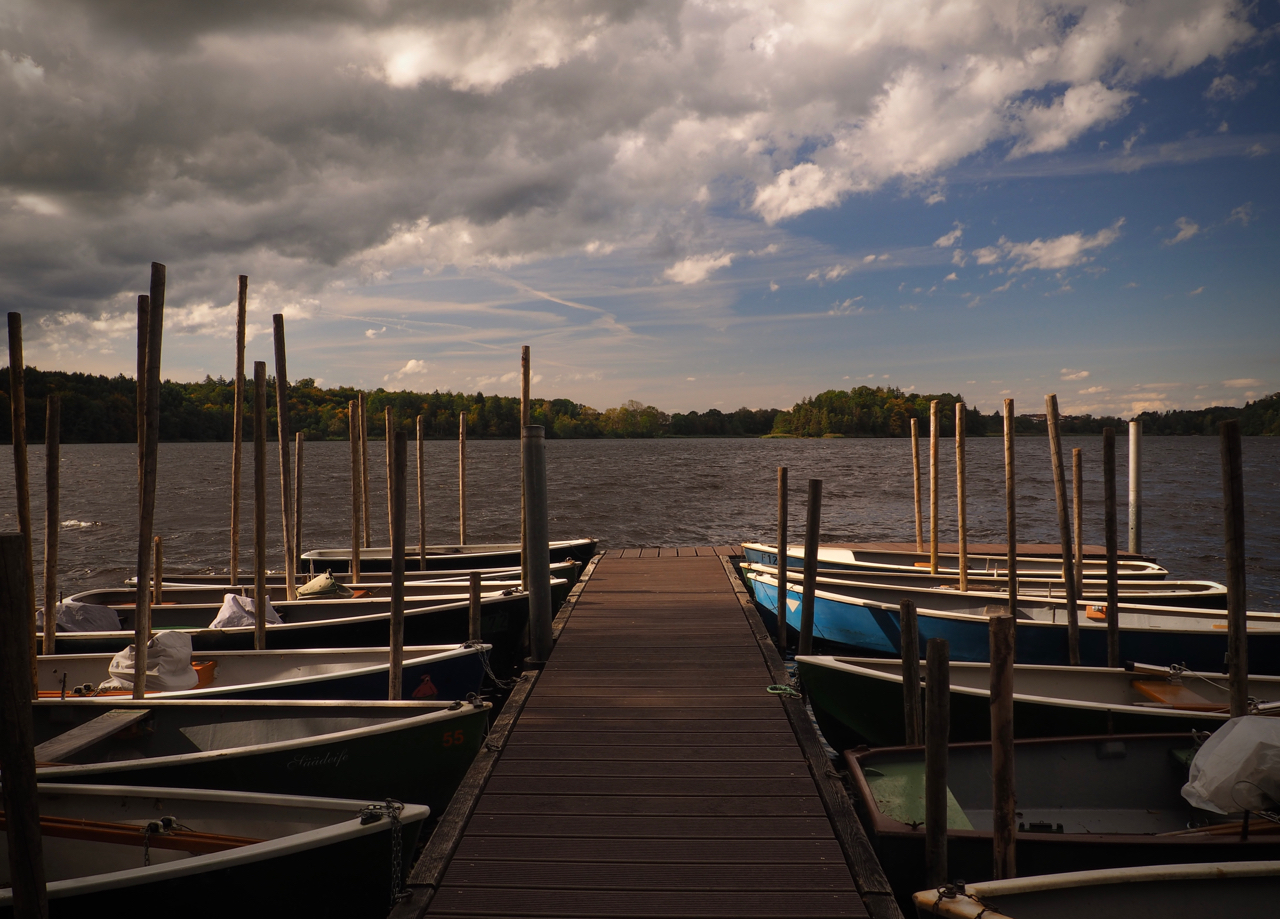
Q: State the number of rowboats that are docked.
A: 13